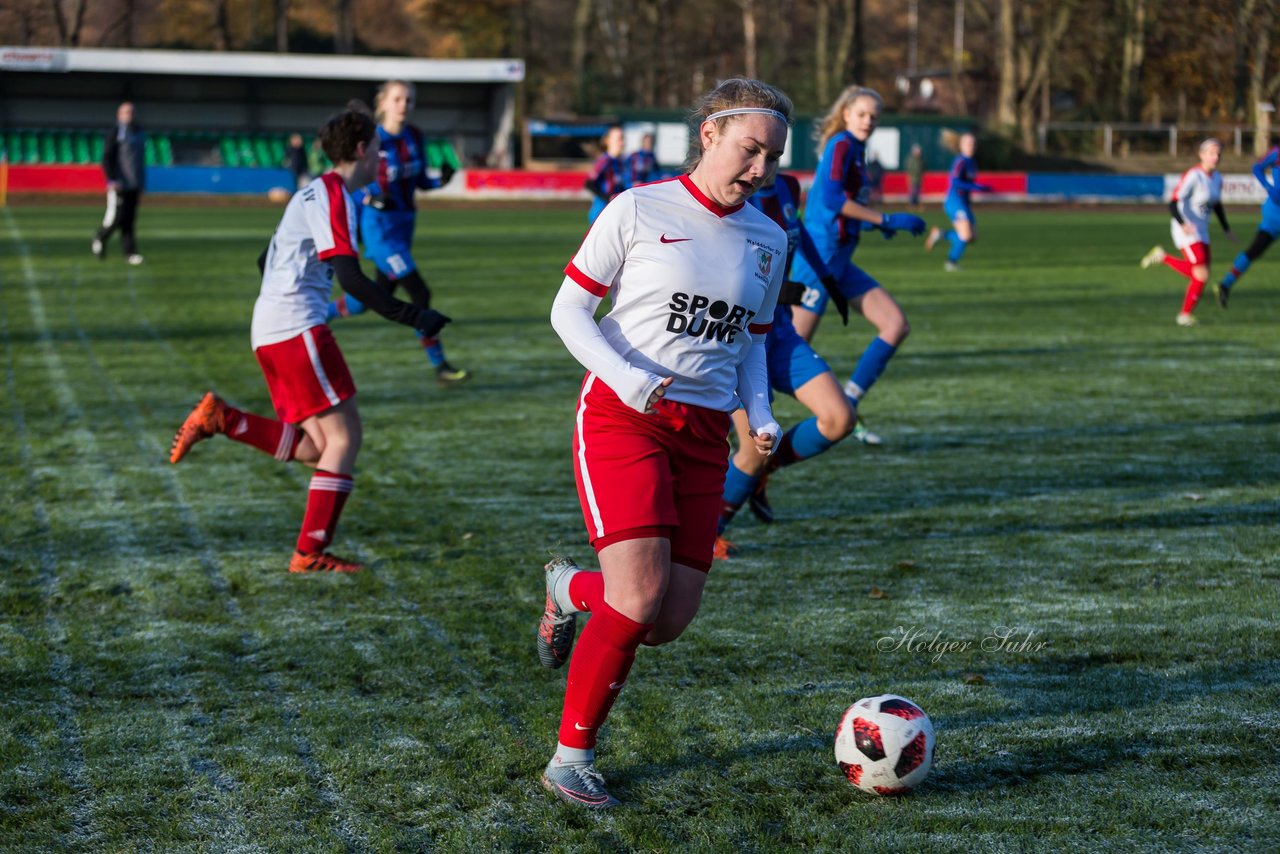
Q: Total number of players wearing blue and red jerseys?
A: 7